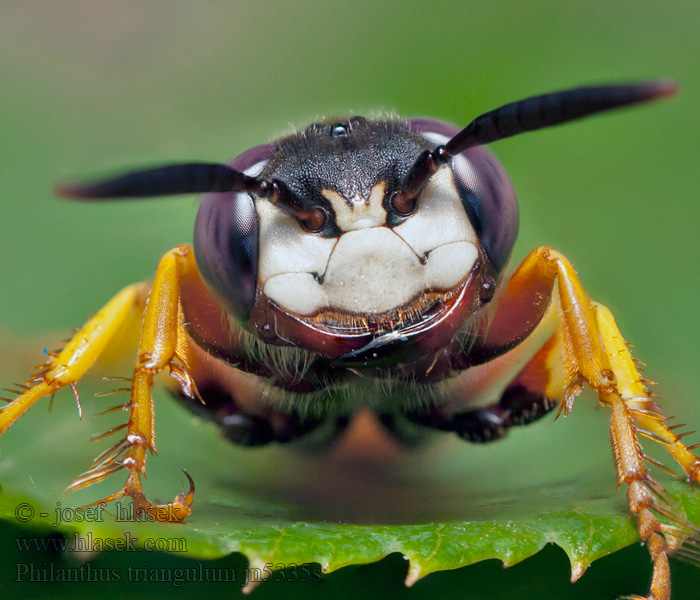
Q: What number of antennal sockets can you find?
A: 2